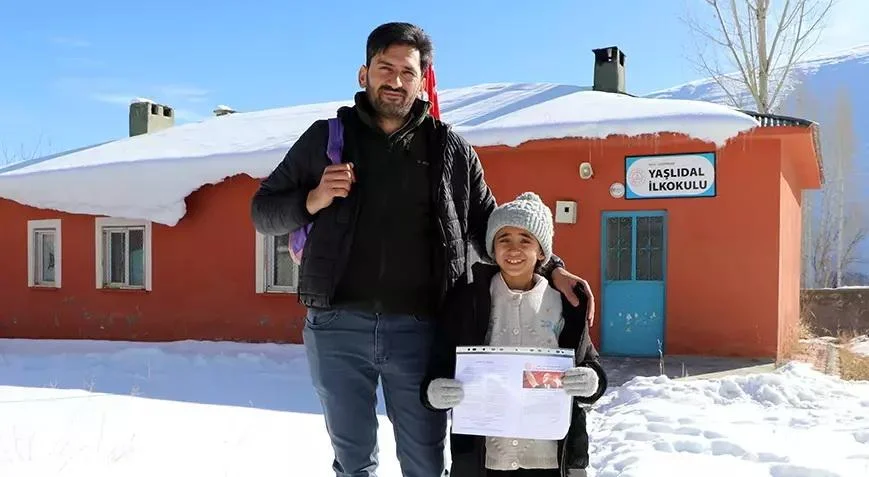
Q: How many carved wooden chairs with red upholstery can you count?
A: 0